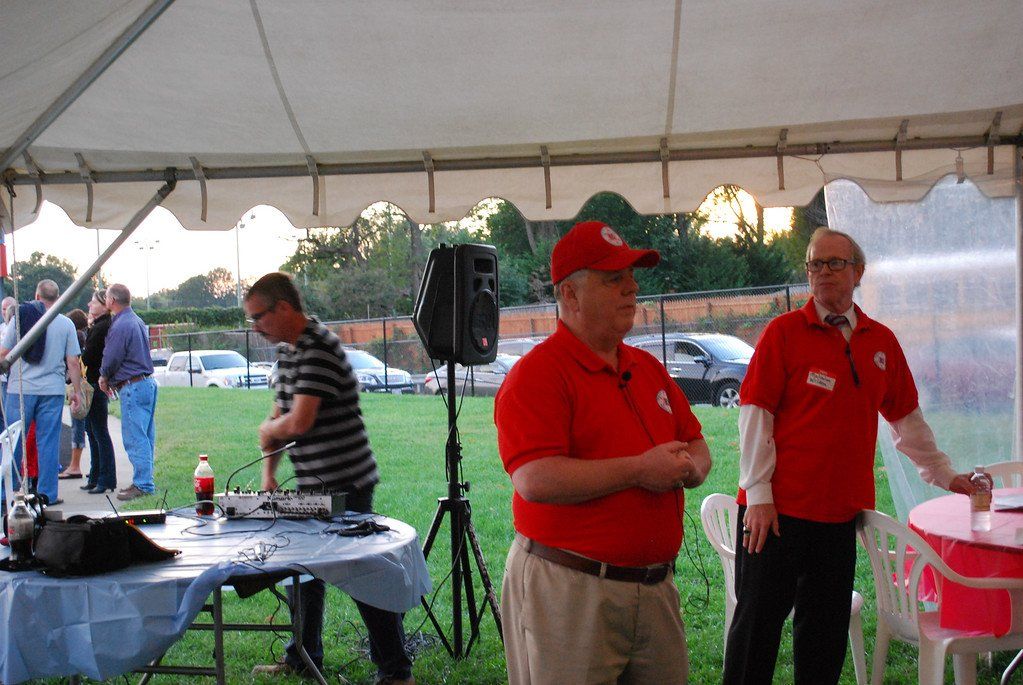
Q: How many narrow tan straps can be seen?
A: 10